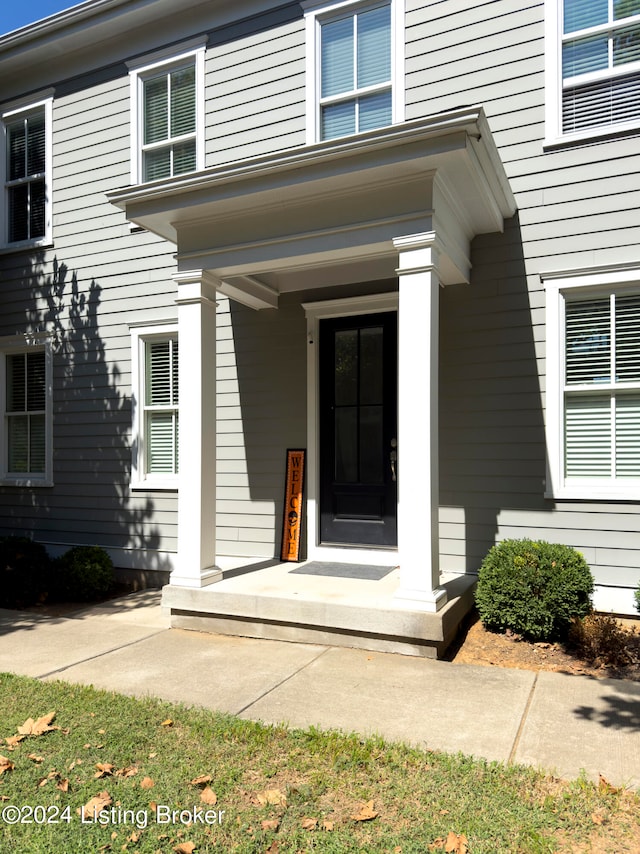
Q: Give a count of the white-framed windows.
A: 7